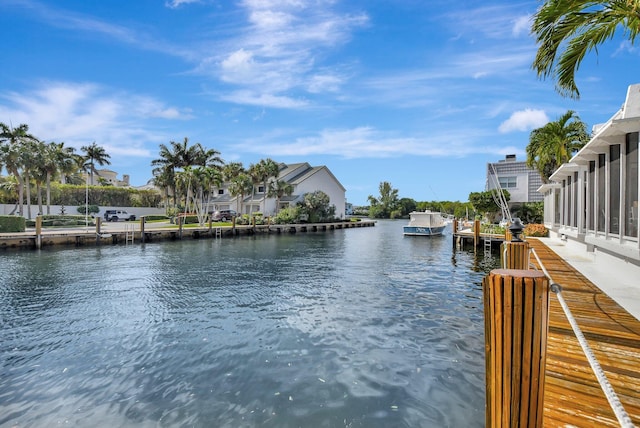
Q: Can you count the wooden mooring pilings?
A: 13